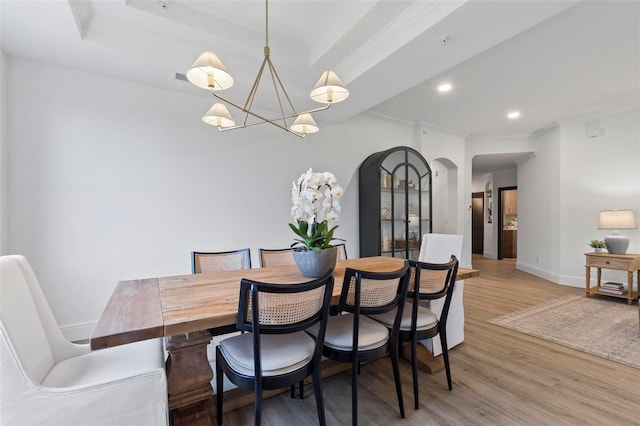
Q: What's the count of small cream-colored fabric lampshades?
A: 4